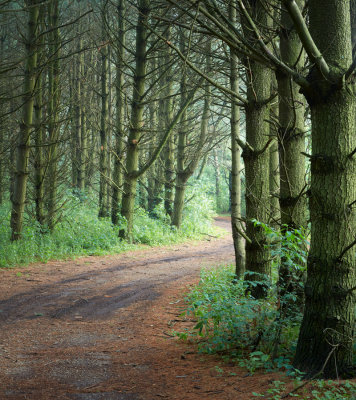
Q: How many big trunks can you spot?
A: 3